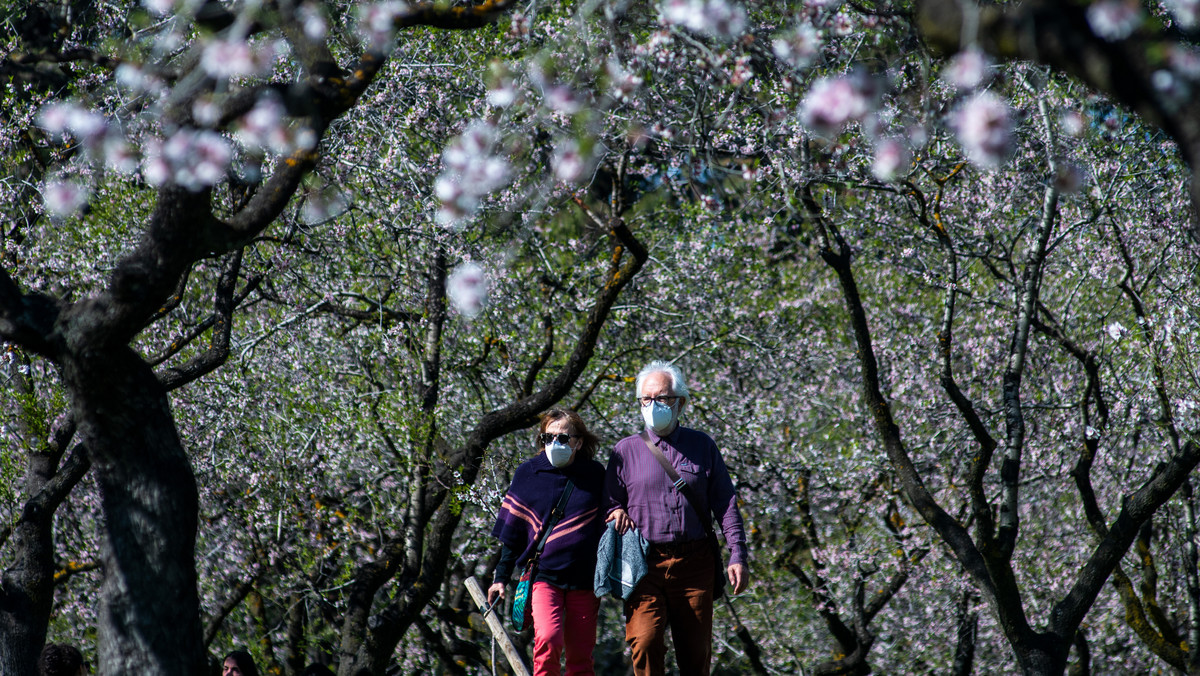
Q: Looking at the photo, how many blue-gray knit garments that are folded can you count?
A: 1